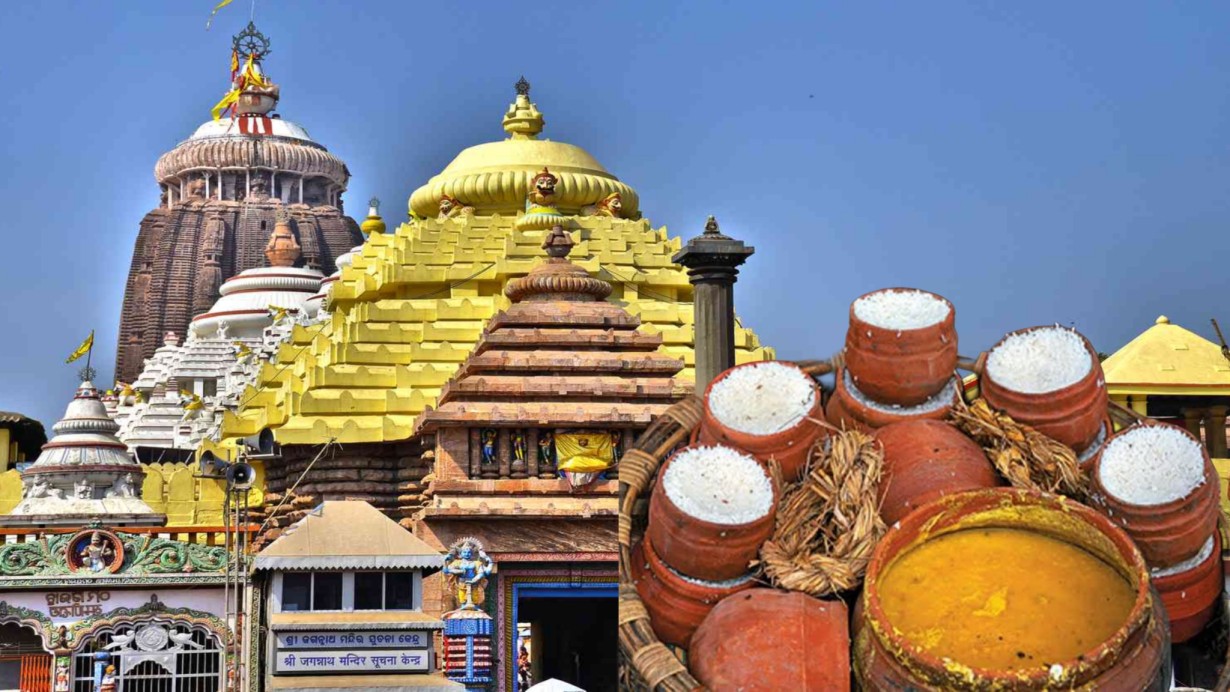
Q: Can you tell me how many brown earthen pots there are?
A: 12